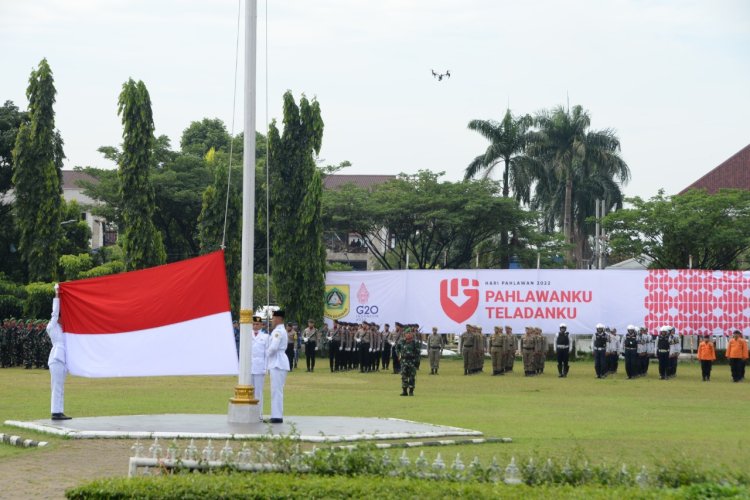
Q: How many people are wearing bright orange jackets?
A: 2